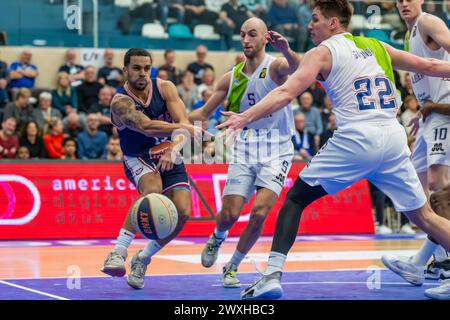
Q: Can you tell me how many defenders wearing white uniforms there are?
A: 3